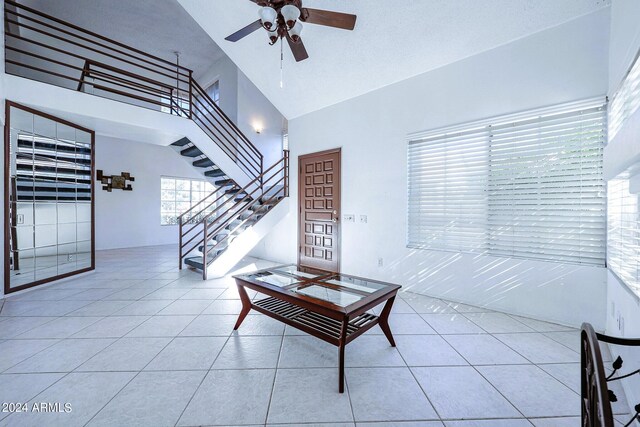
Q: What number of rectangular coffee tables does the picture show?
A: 1